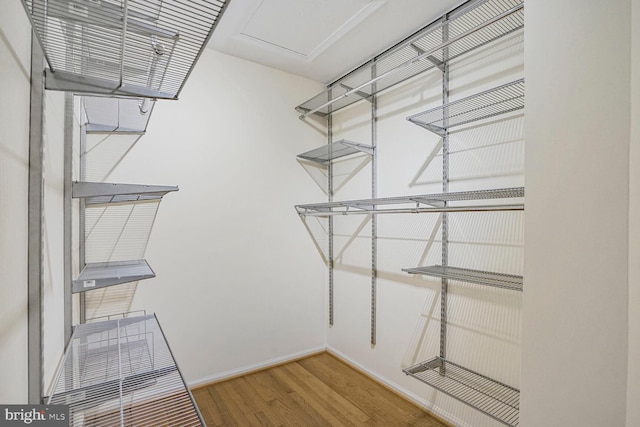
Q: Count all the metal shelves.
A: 11